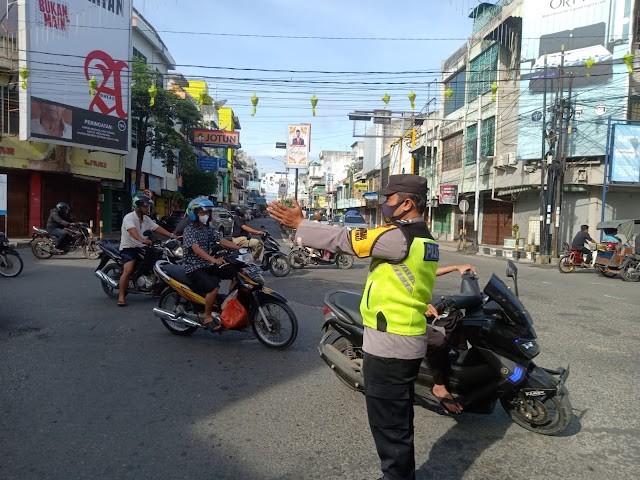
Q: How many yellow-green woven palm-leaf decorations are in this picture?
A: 12